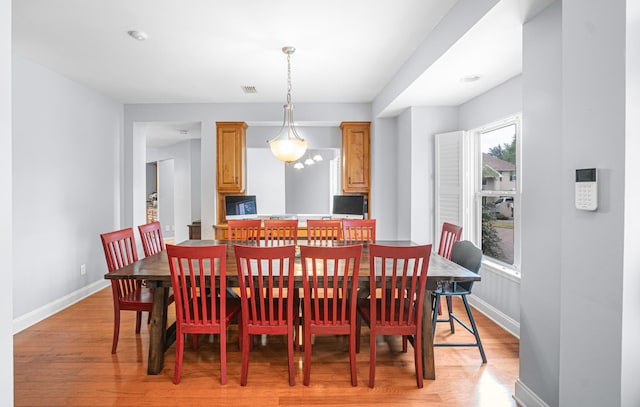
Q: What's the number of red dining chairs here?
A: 11